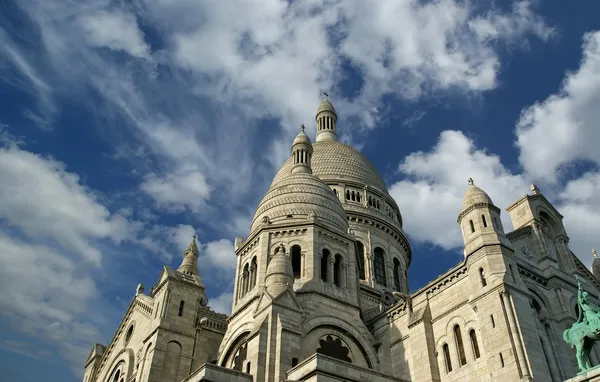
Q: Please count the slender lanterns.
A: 2